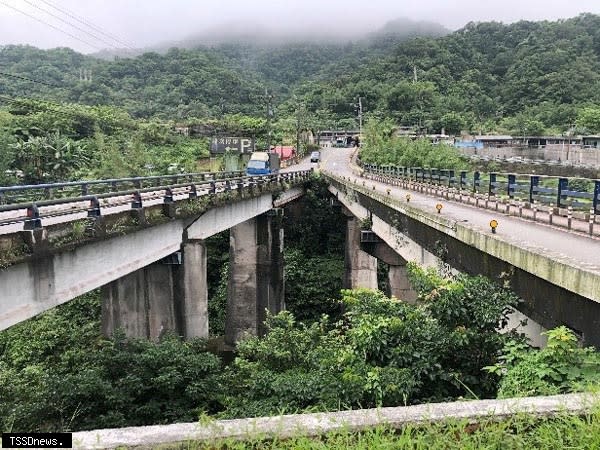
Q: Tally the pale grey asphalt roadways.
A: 2